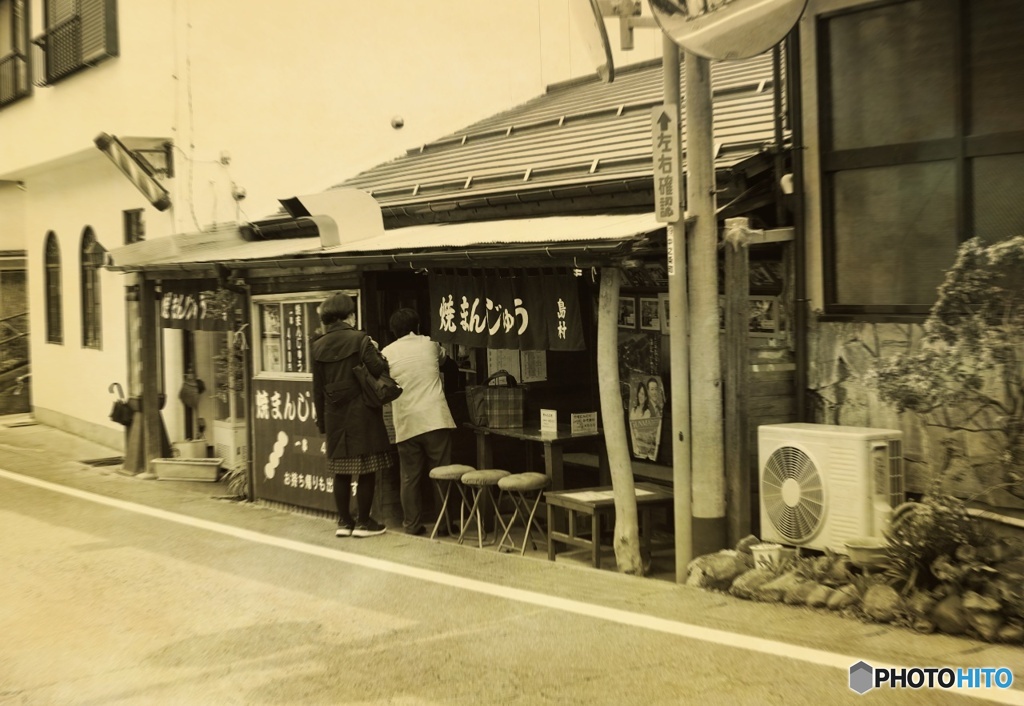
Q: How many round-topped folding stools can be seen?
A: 3